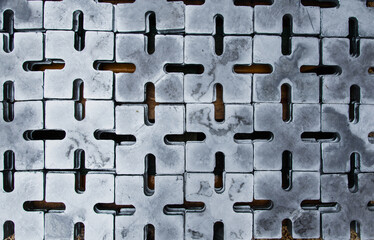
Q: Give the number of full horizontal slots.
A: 15